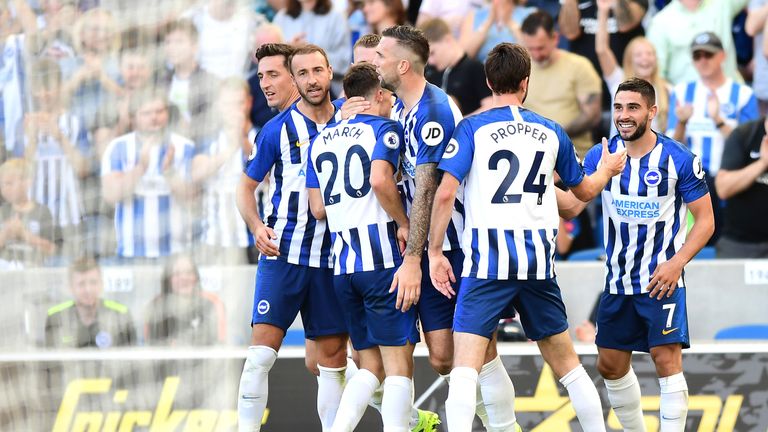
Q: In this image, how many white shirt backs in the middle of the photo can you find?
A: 2